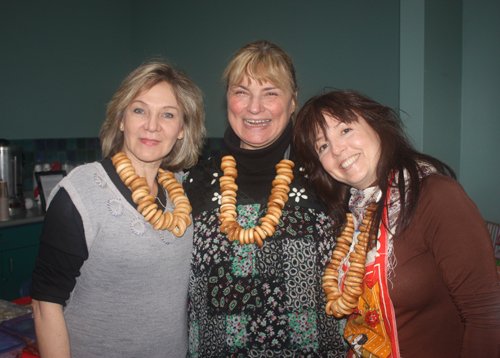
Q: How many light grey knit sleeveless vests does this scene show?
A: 1